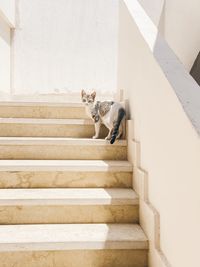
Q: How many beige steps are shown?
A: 6